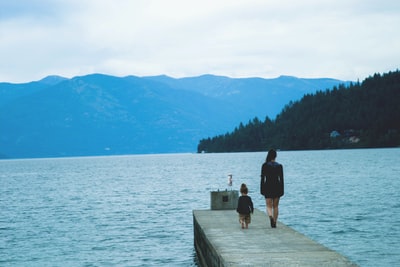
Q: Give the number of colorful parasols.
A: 0